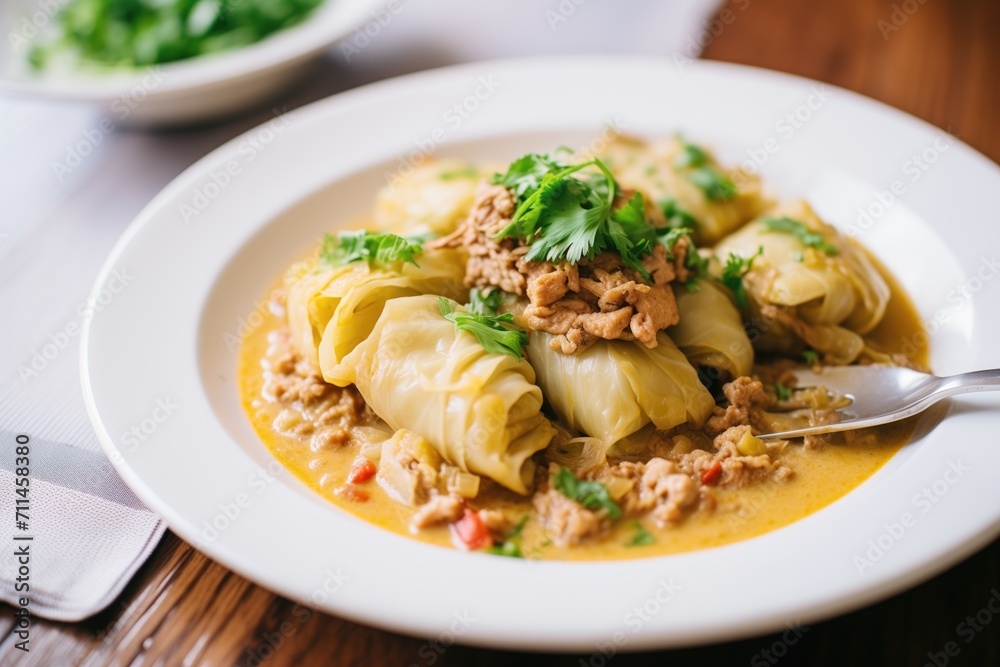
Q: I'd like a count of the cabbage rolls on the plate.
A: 7